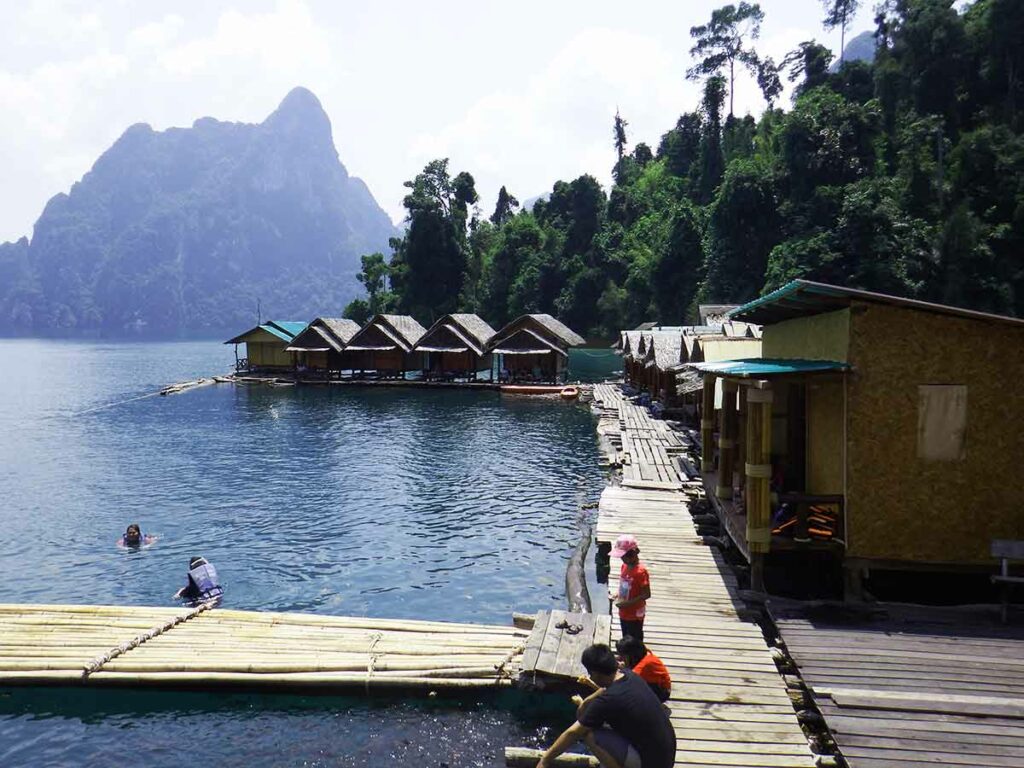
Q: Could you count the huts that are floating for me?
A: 5